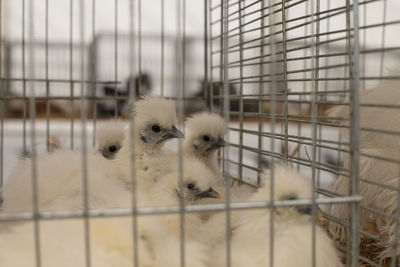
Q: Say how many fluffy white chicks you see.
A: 5